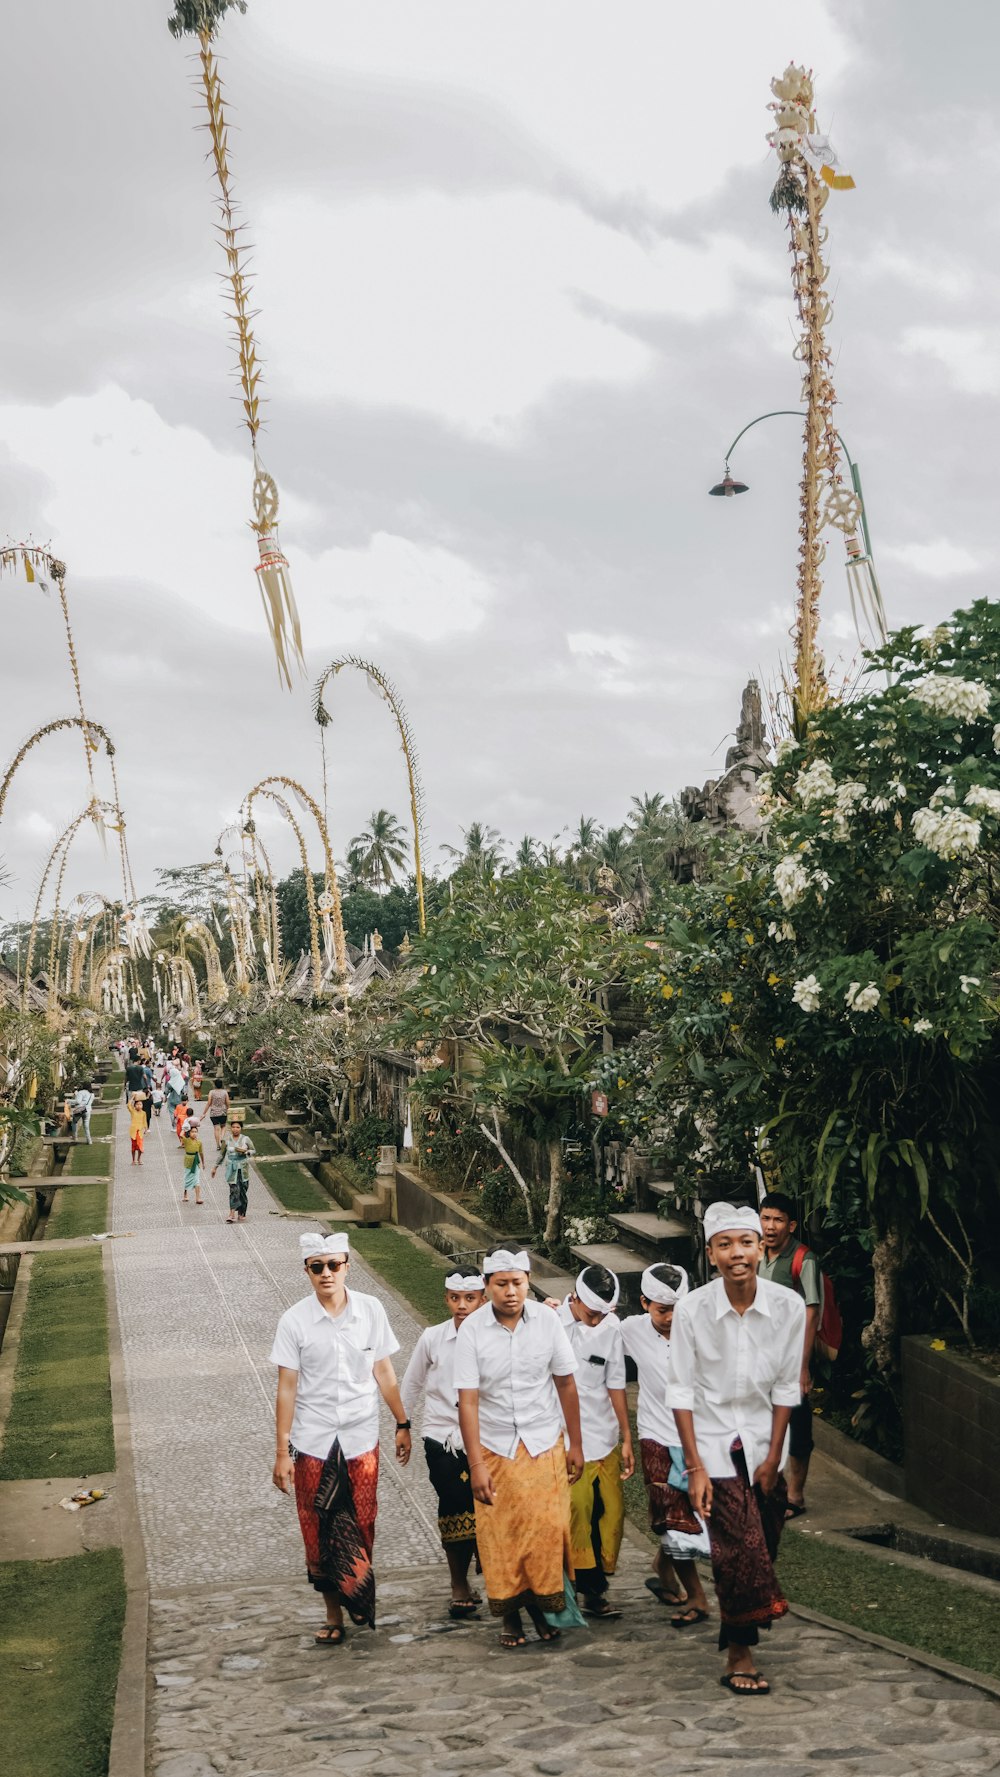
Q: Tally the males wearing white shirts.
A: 6